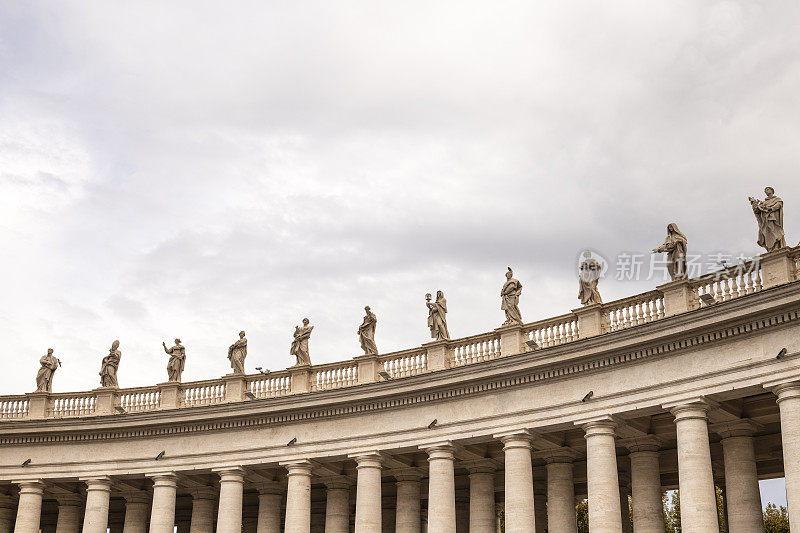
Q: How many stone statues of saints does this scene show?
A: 11